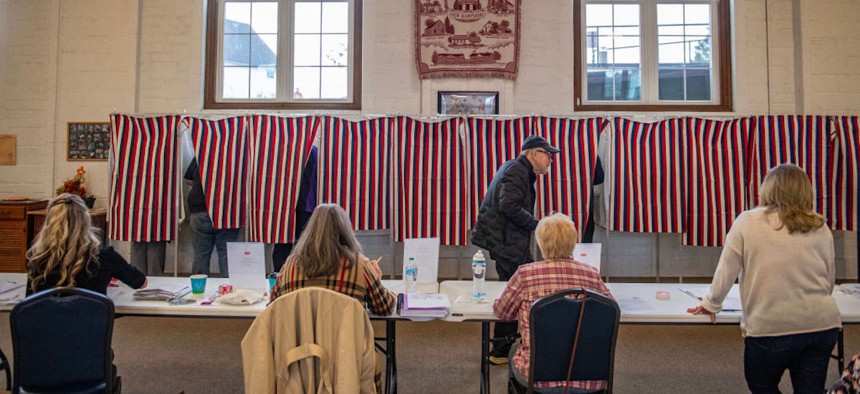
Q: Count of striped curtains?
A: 11